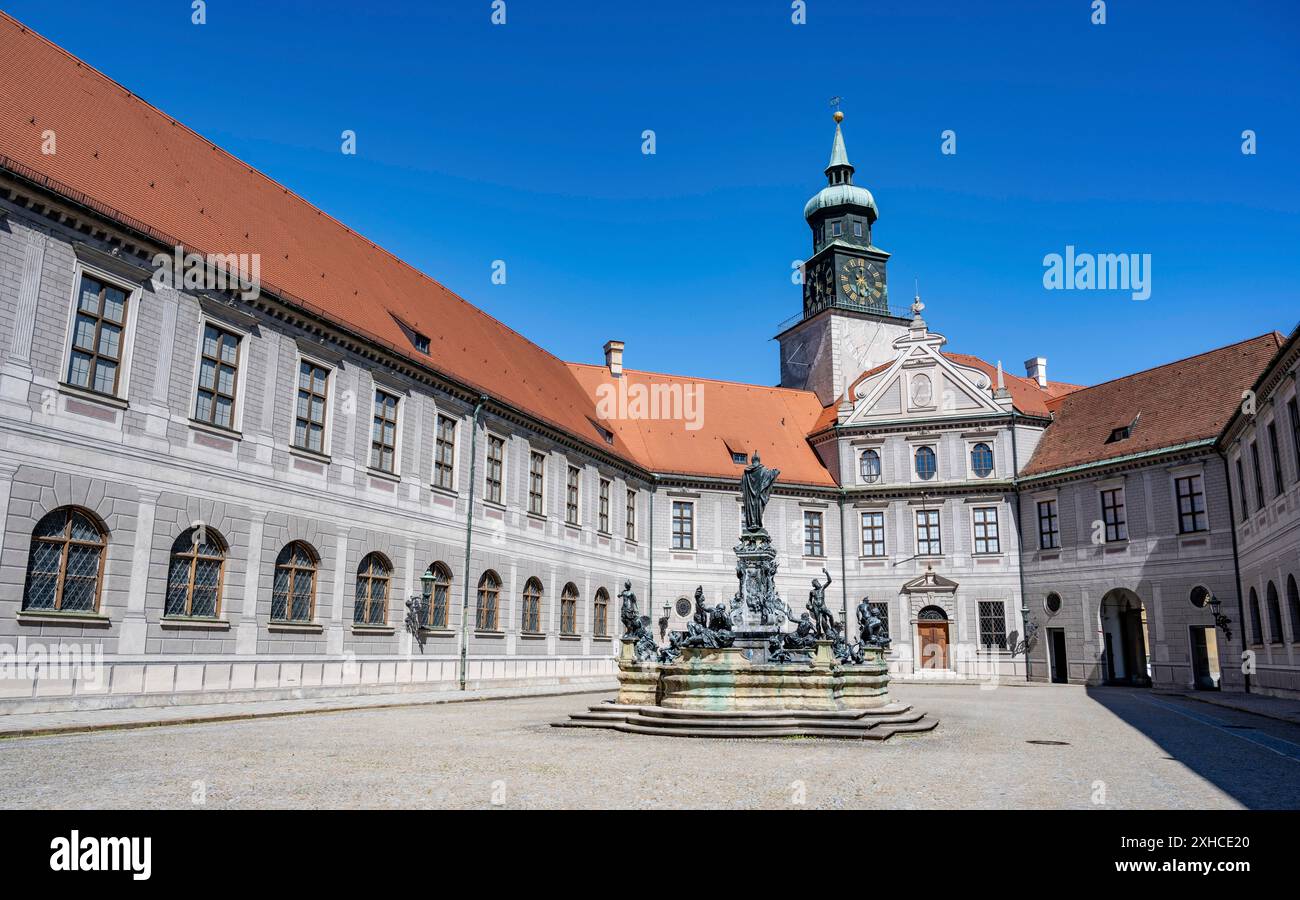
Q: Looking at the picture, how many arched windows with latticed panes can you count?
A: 9